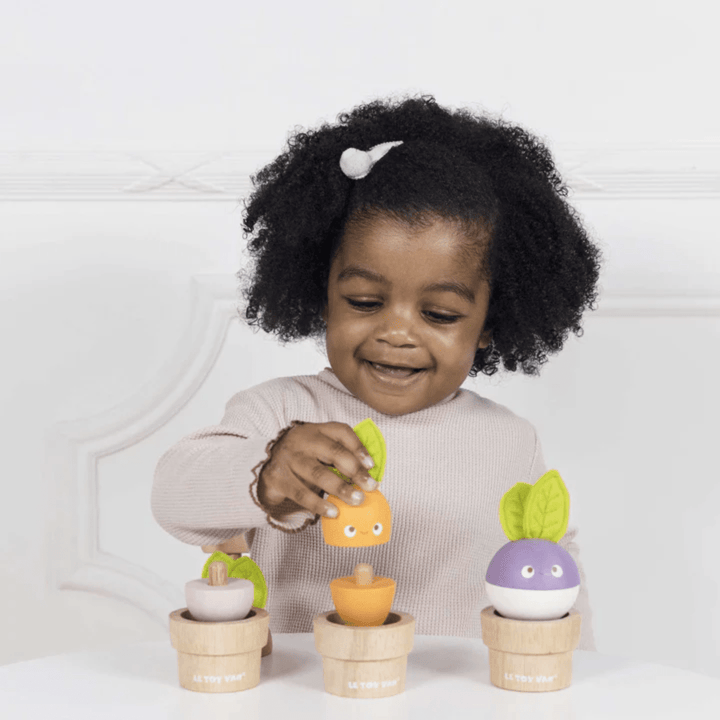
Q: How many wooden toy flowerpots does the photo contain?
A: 3